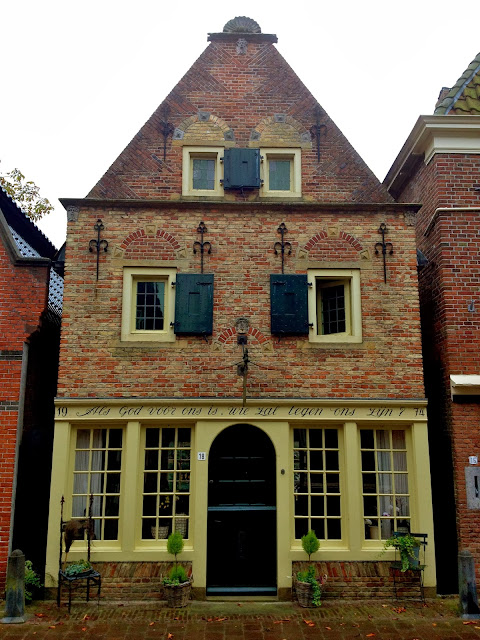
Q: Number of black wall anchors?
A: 6